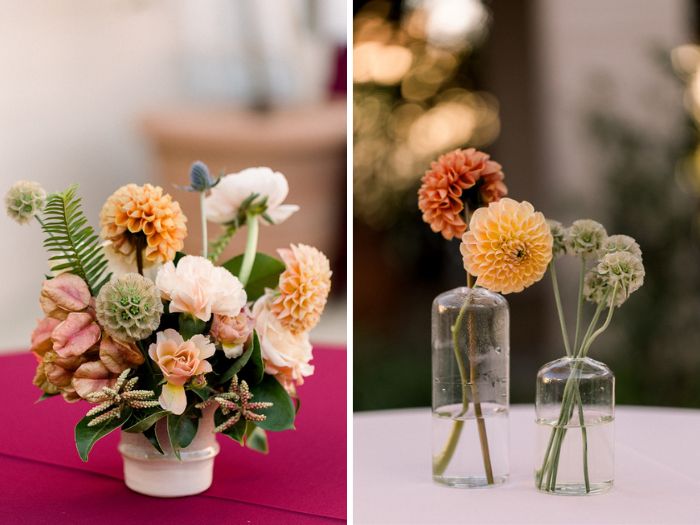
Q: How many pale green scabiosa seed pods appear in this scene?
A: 7